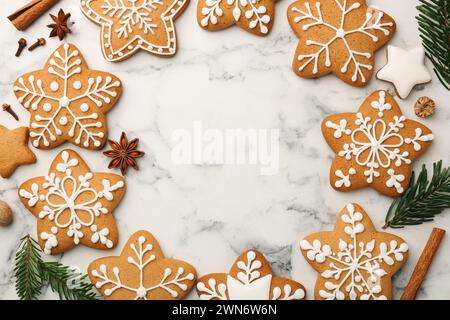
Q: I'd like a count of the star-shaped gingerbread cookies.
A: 11